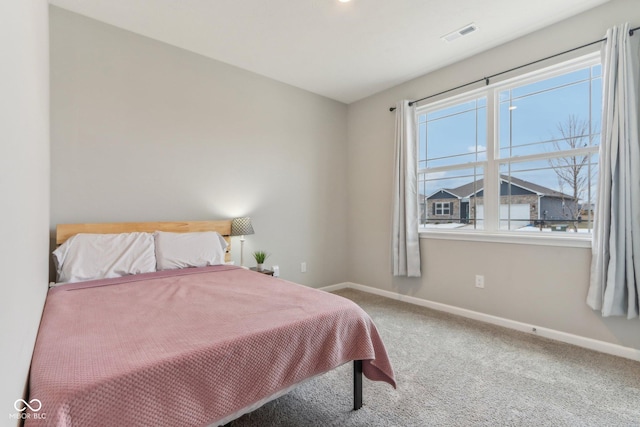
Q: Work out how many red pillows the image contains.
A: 0